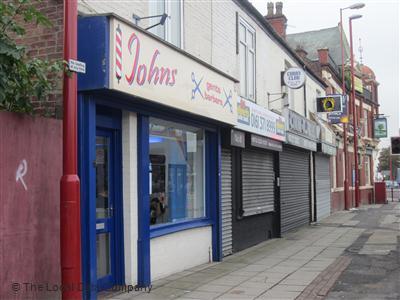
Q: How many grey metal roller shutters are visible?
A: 4